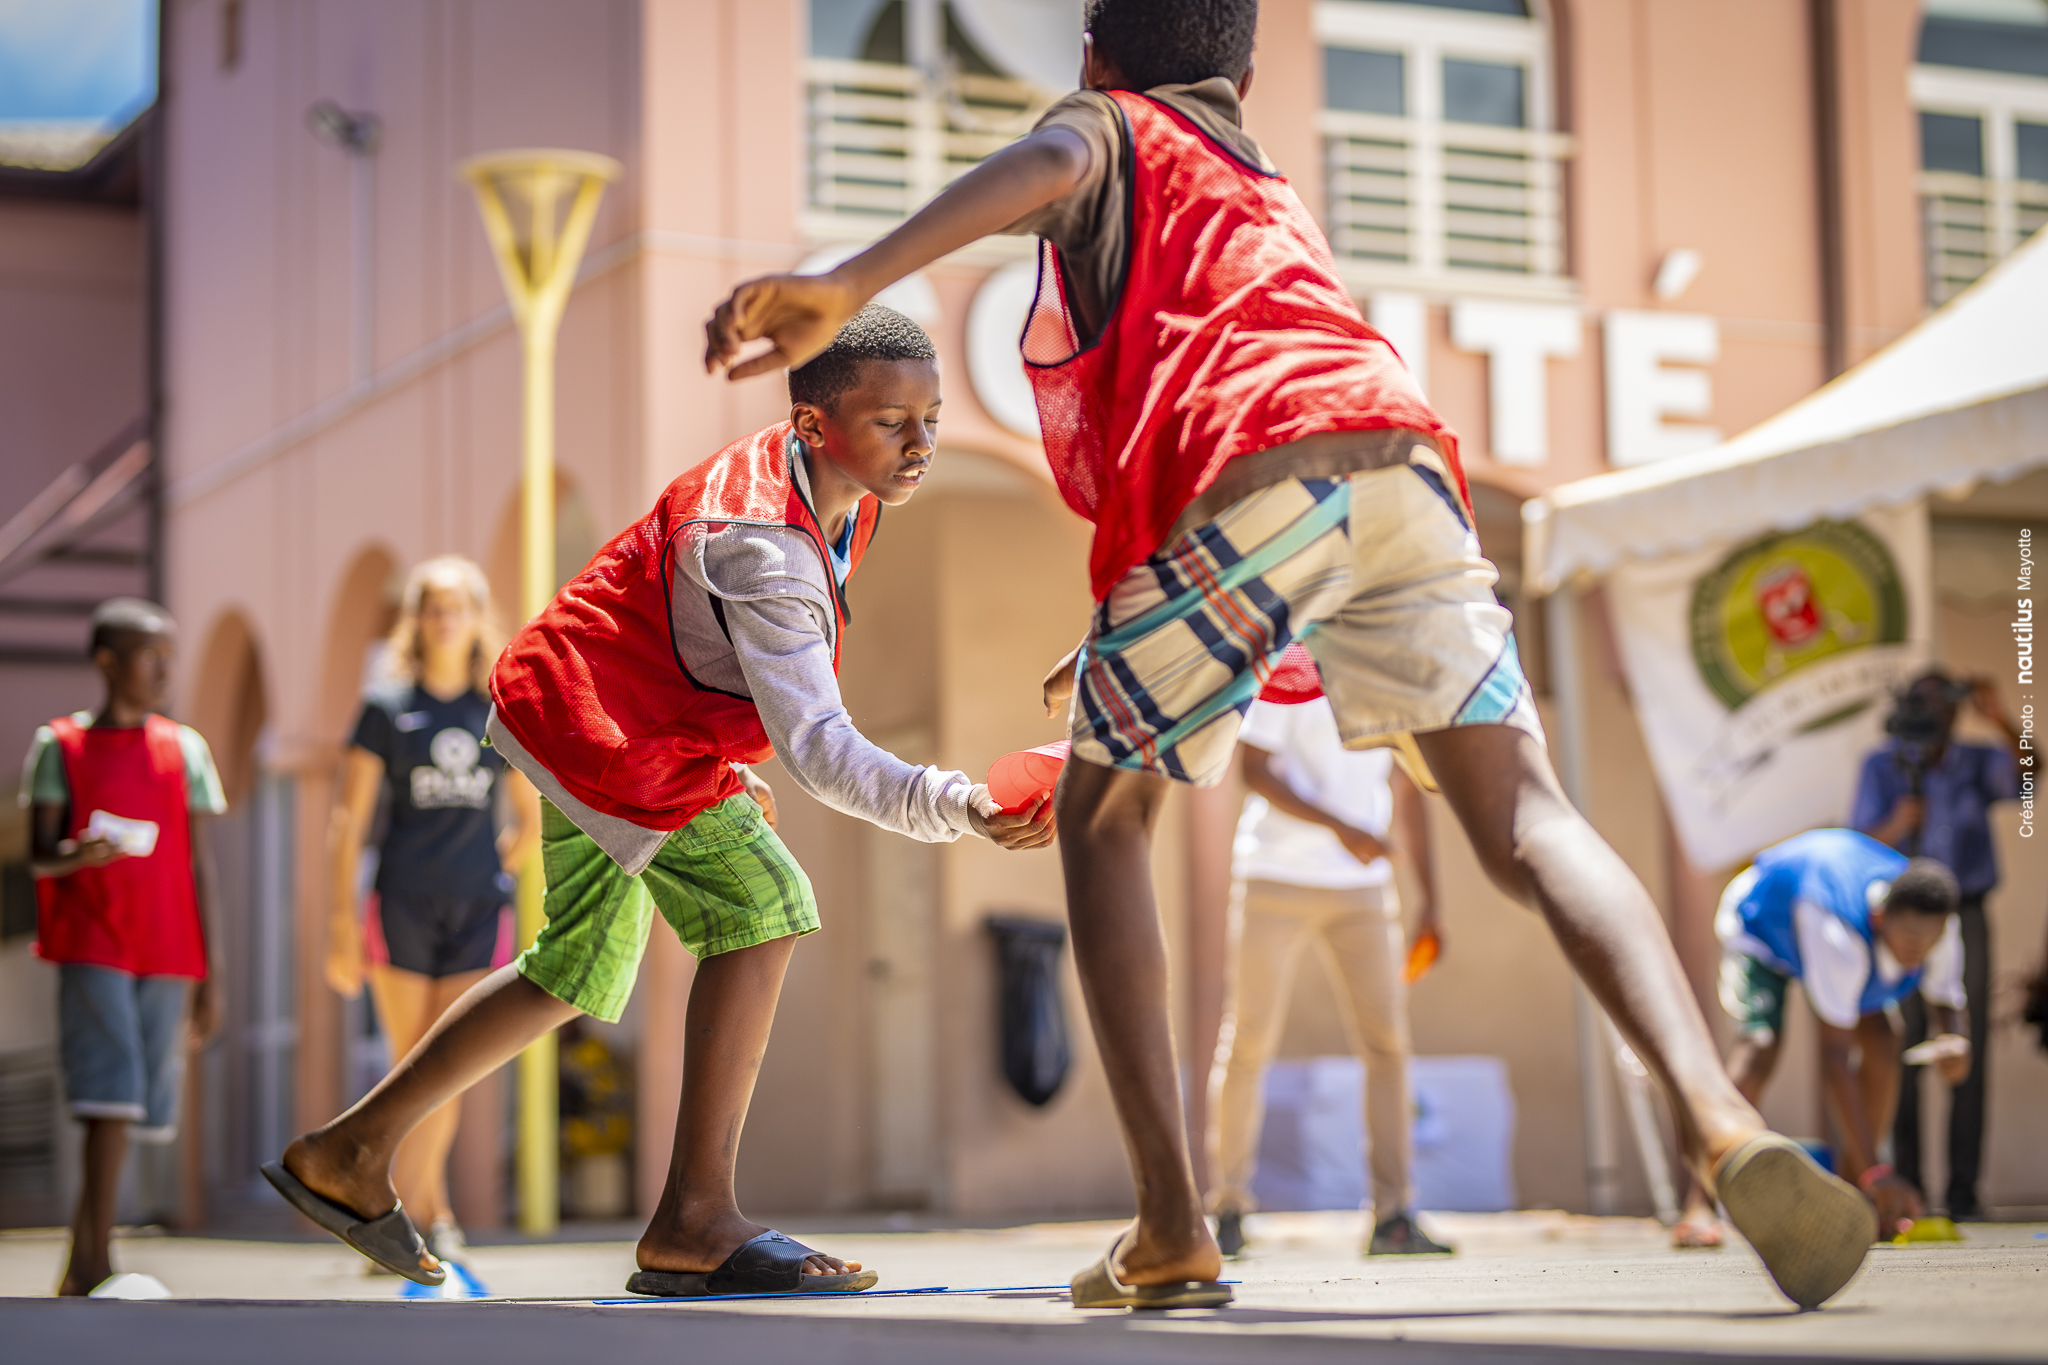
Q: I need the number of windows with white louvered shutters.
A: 3